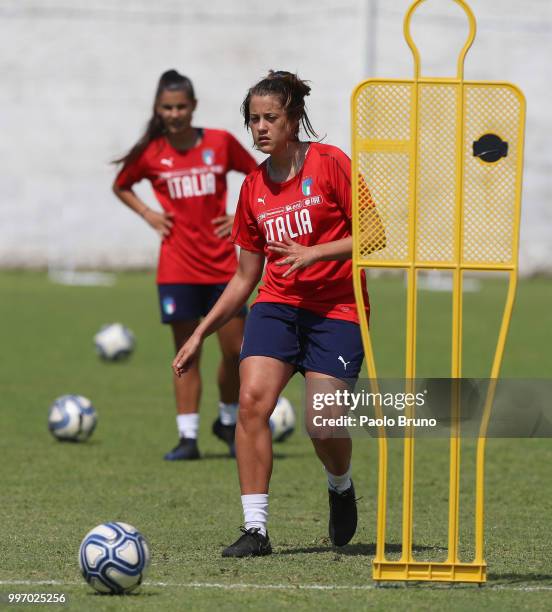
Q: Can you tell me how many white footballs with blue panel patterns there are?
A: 4